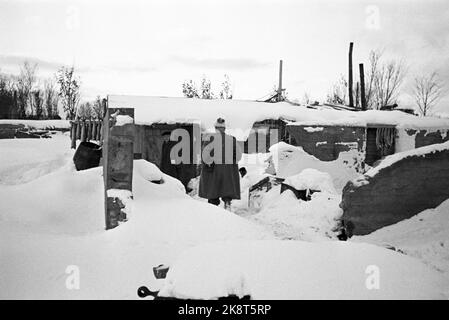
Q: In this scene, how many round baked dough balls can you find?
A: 0